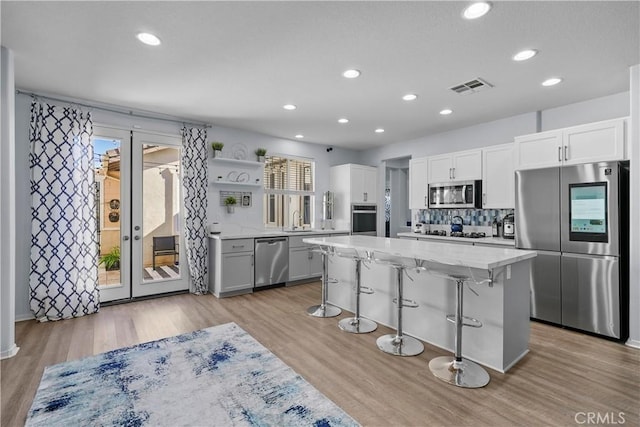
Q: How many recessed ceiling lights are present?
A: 11